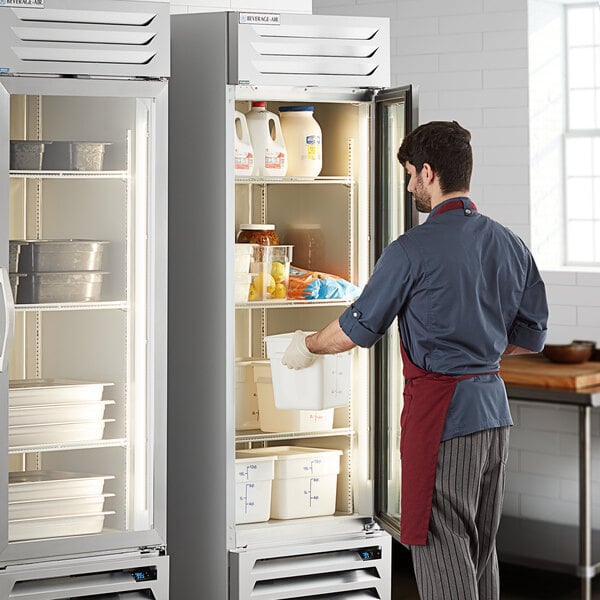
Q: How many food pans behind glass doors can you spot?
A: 12